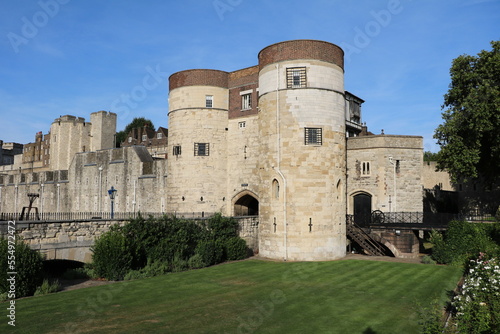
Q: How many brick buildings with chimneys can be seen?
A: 2